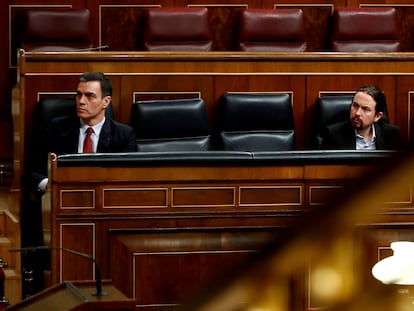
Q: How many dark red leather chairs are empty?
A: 4